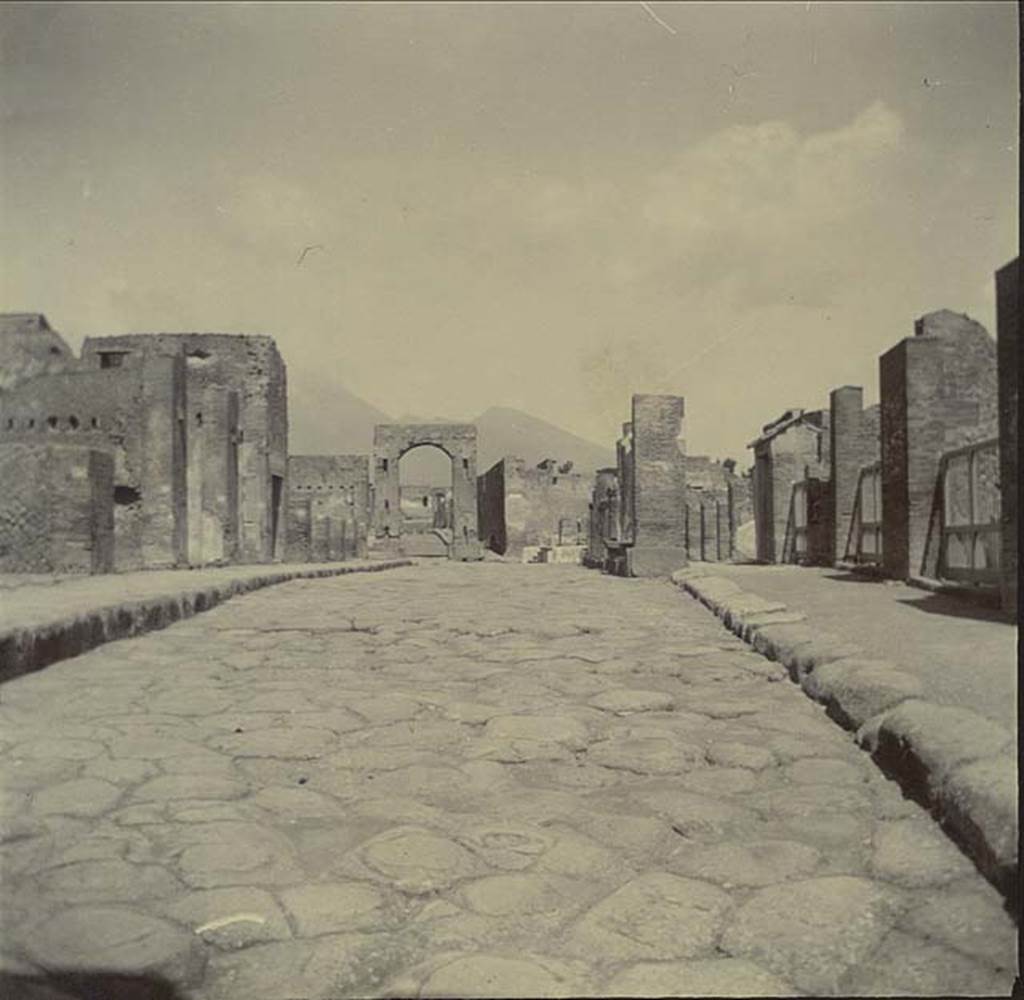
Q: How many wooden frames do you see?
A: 3